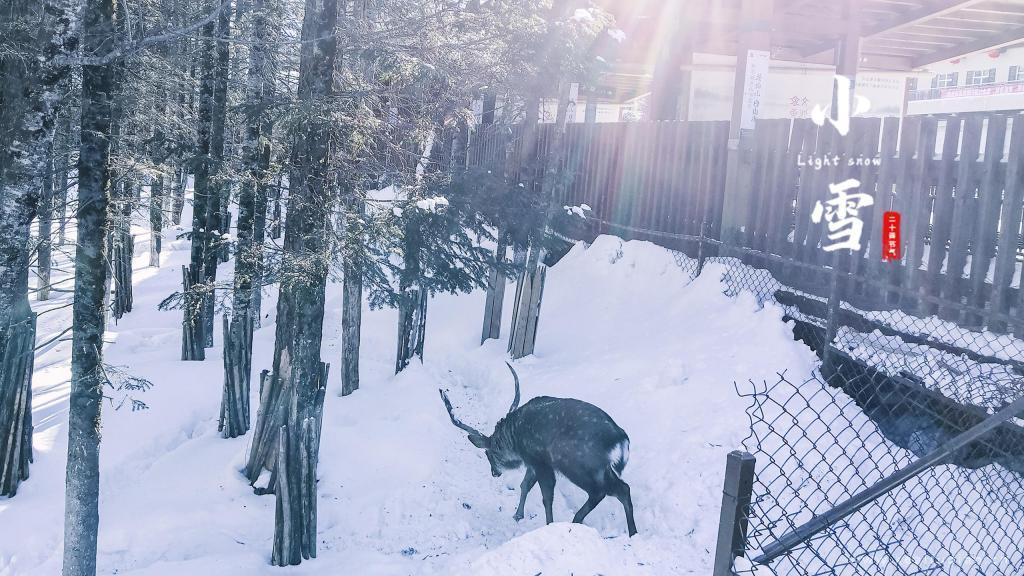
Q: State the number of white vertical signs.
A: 2